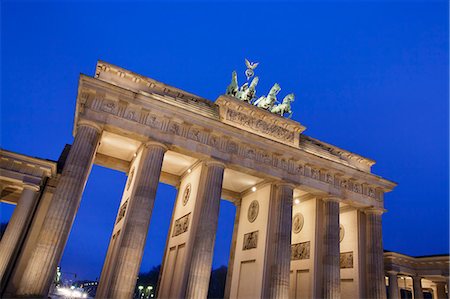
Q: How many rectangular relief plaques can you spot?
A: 5